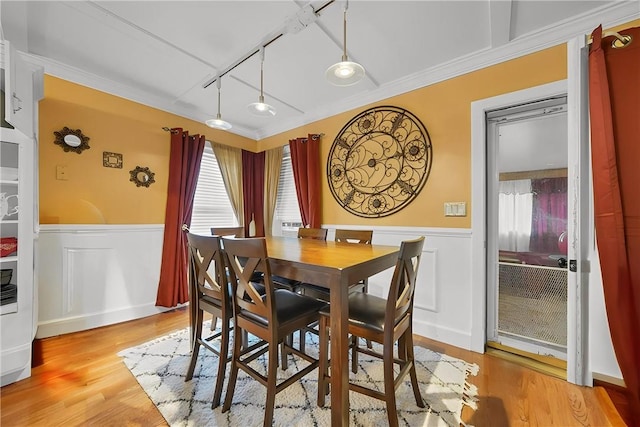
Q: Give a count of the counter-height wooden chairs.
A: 6